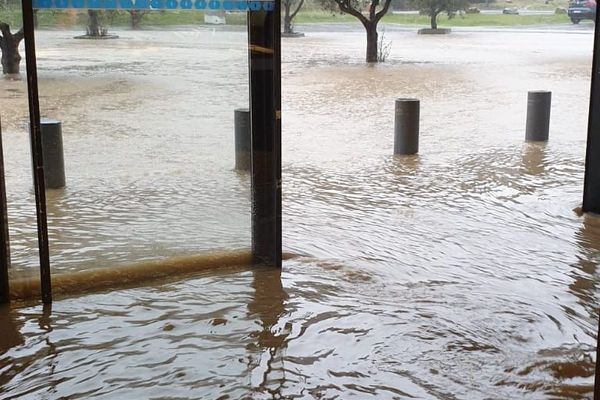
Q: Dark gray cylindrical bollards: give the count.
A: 4